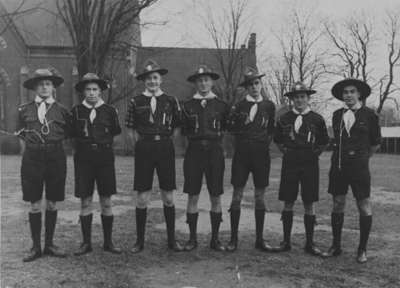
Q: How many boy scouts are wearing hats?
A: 7